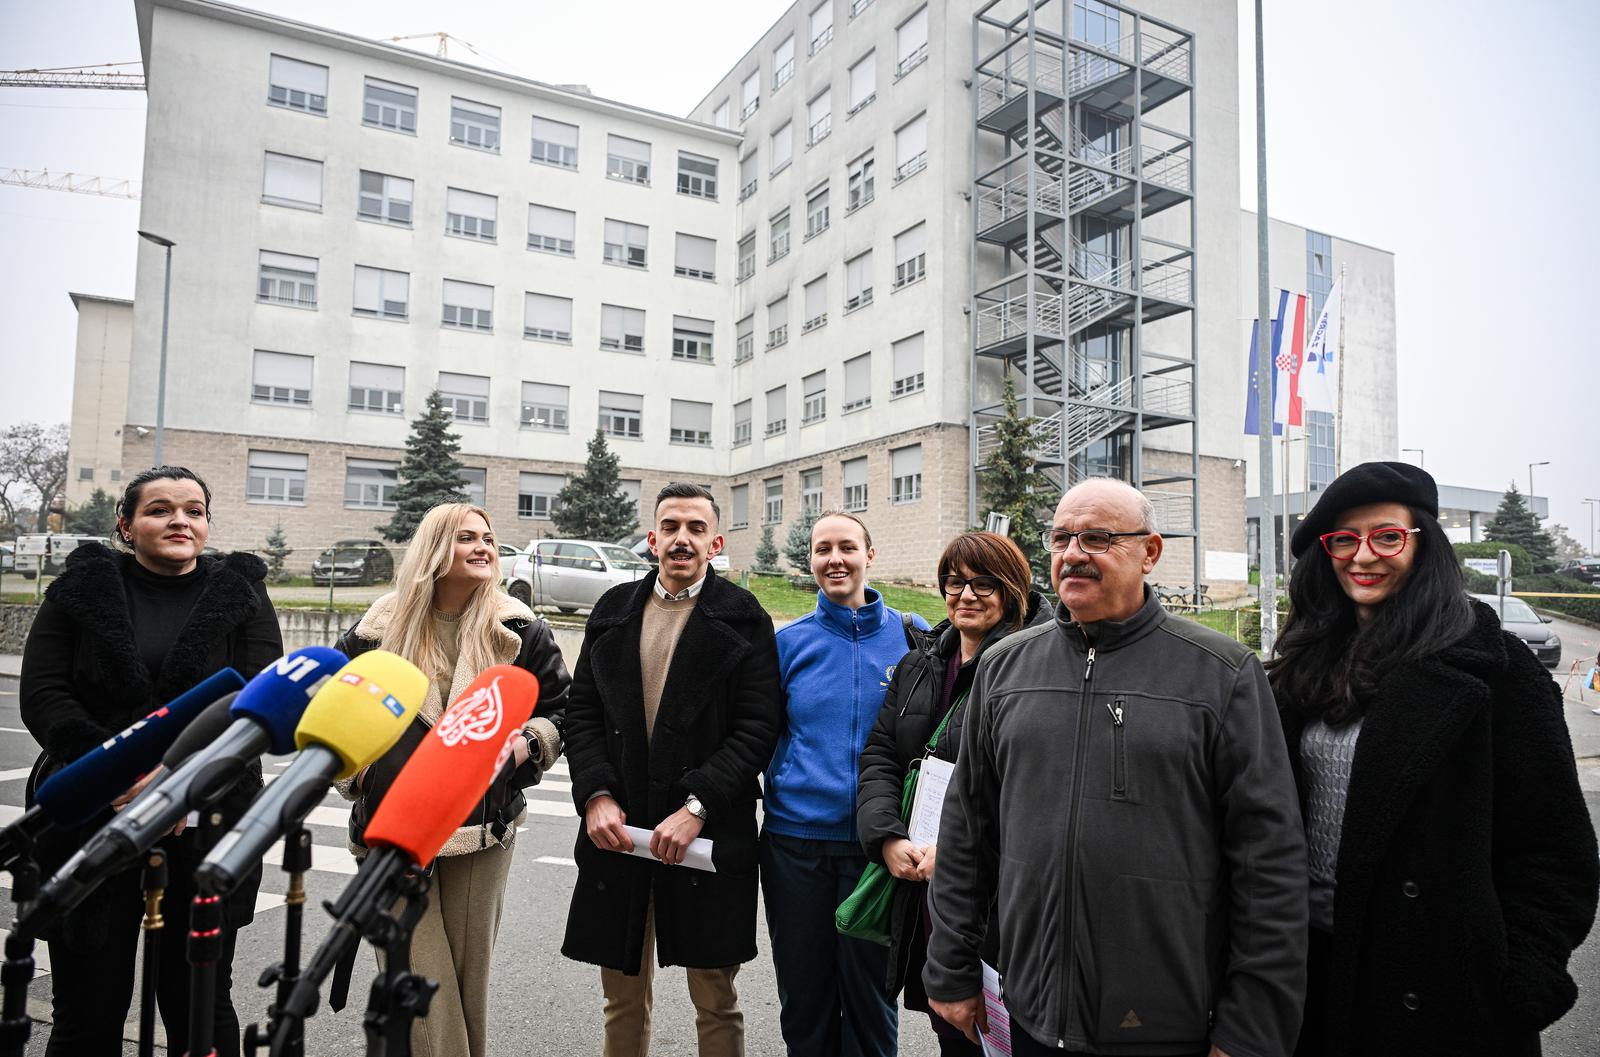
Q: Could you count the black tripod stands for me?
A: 5